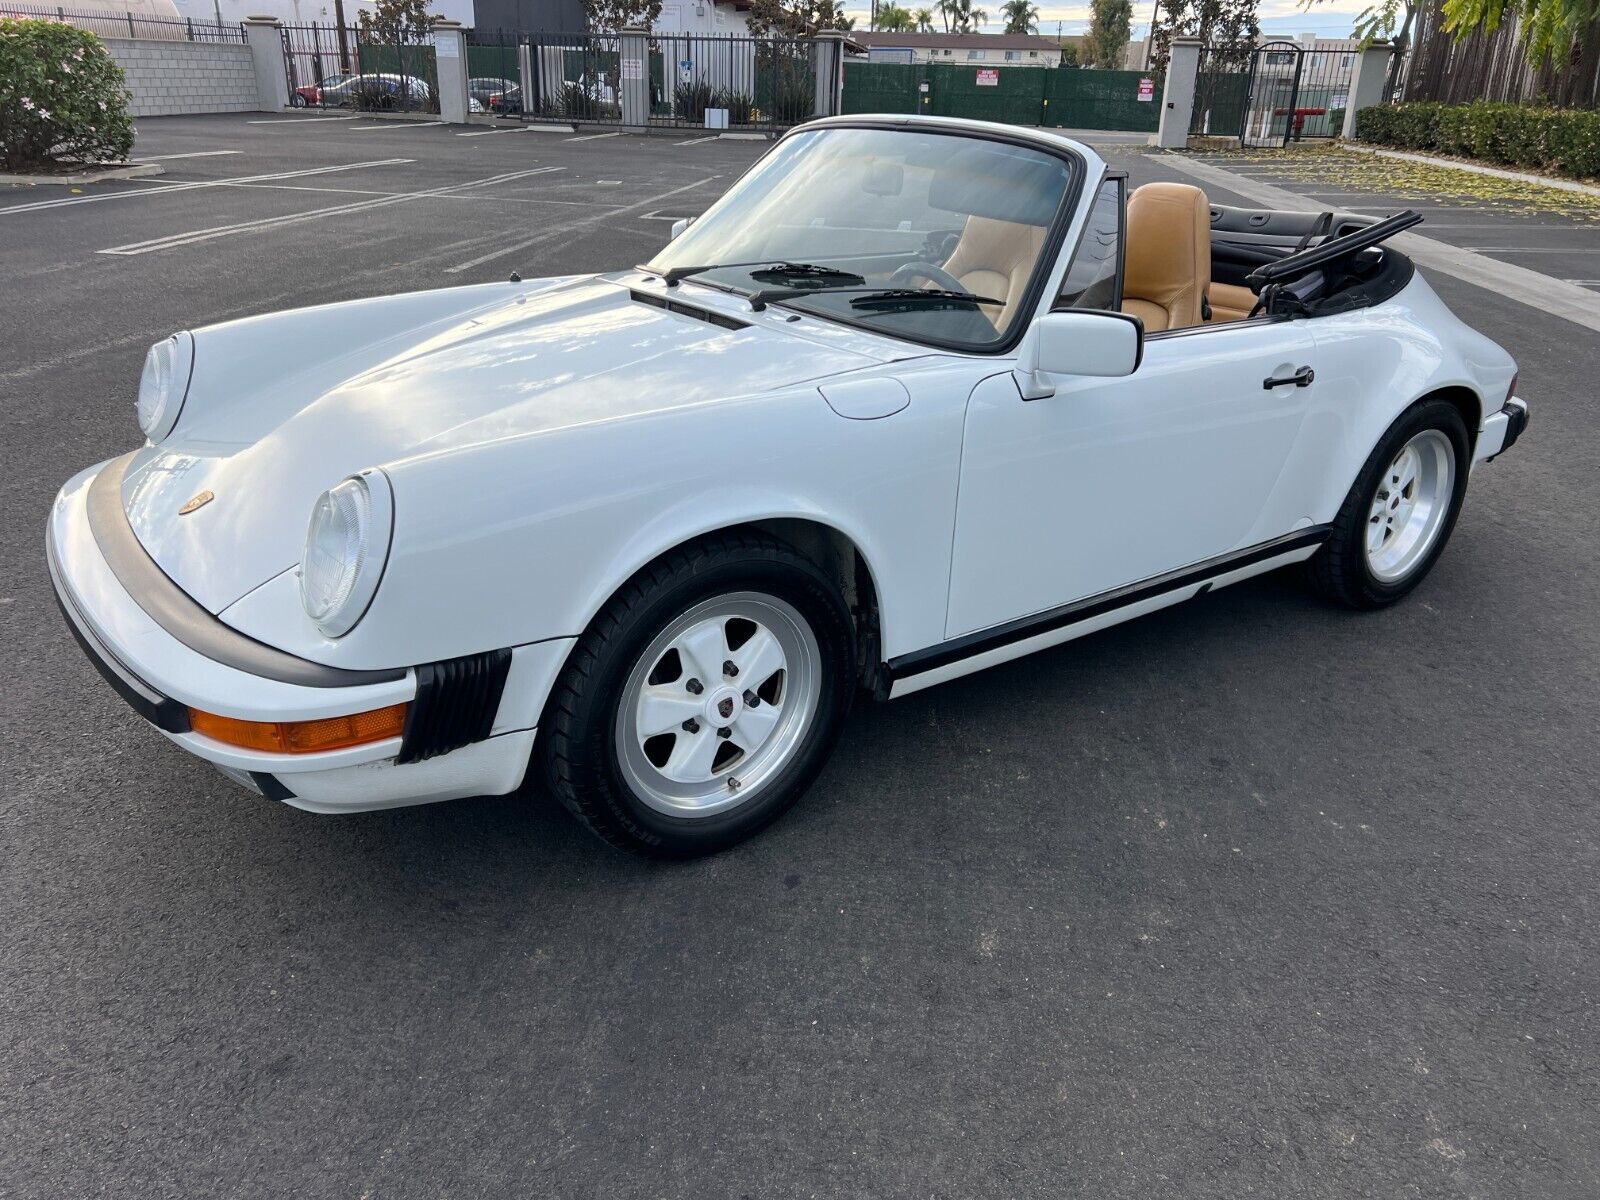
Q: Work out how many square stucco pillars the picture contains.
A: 6